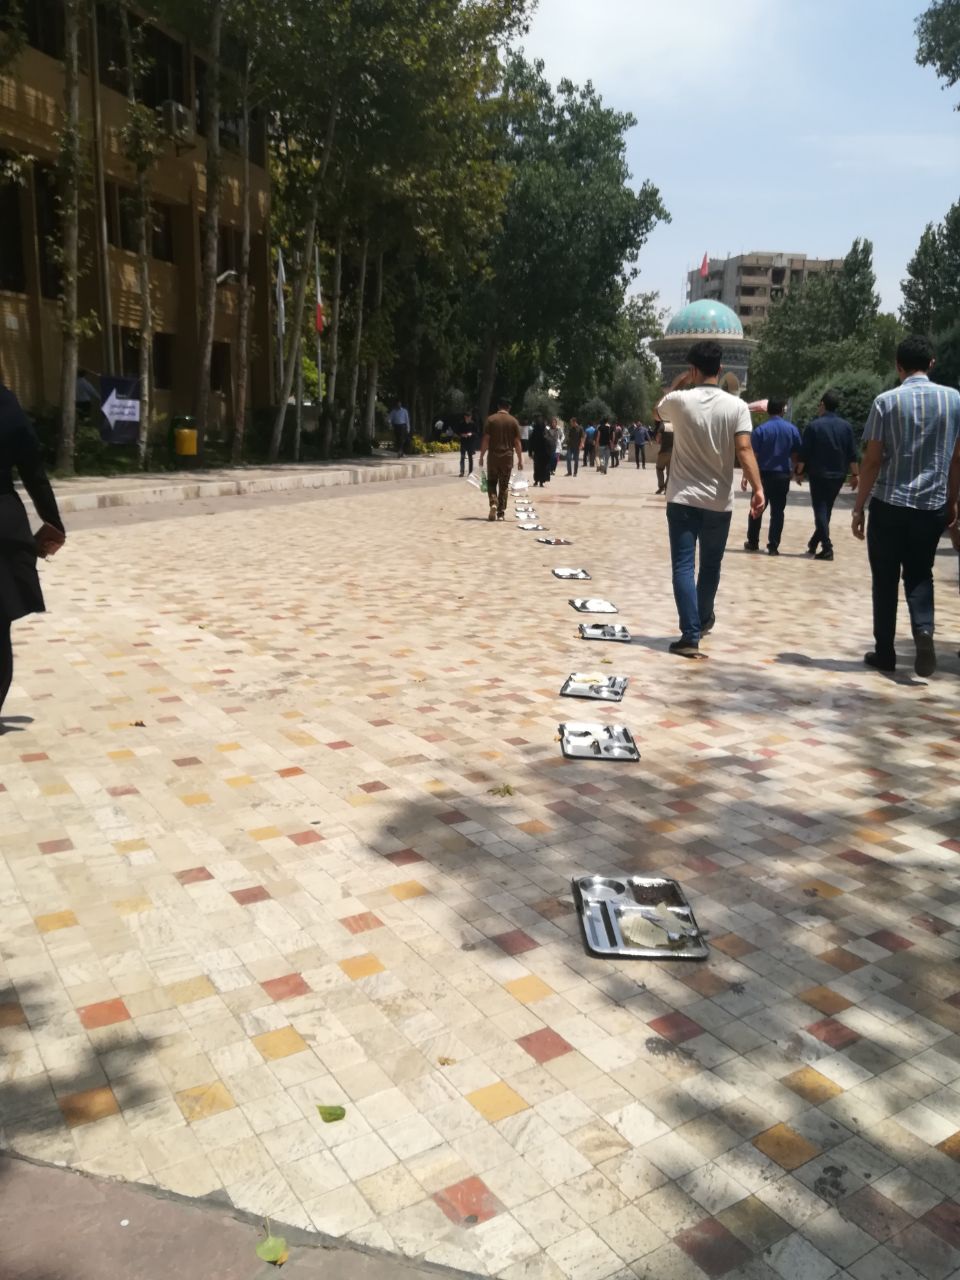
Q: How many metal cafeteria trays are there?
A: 12